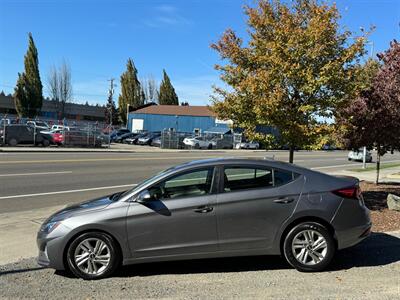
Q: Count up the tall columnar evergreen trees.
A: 3